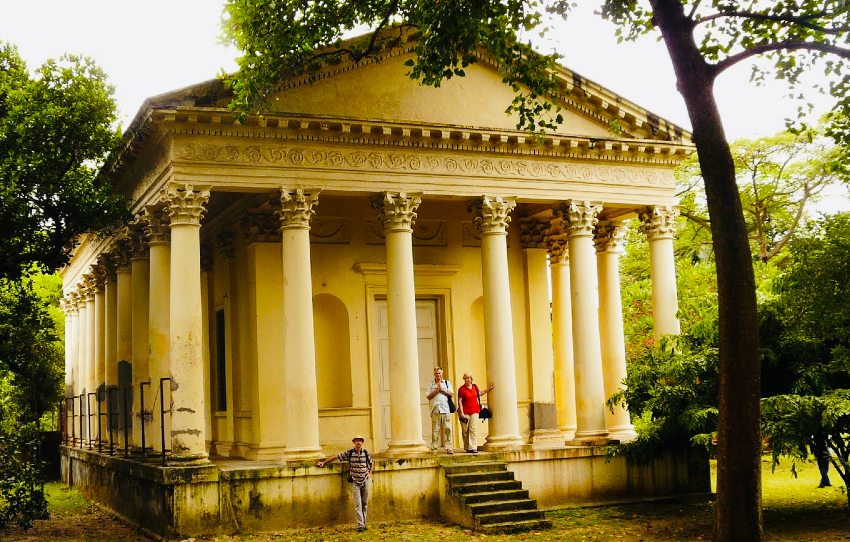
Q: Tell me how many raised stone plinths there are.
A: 1